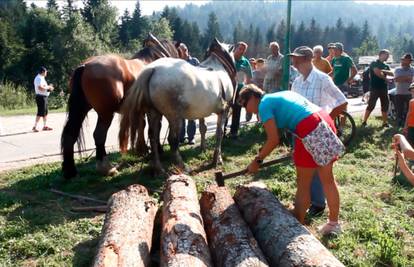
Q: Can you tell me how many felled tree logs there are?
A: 4